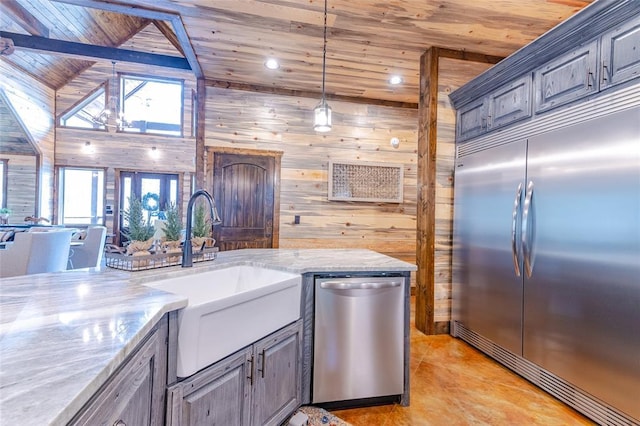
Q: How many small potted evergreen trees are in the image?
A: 3